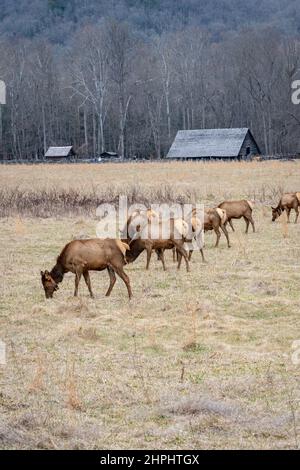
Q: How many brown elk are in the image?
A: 7